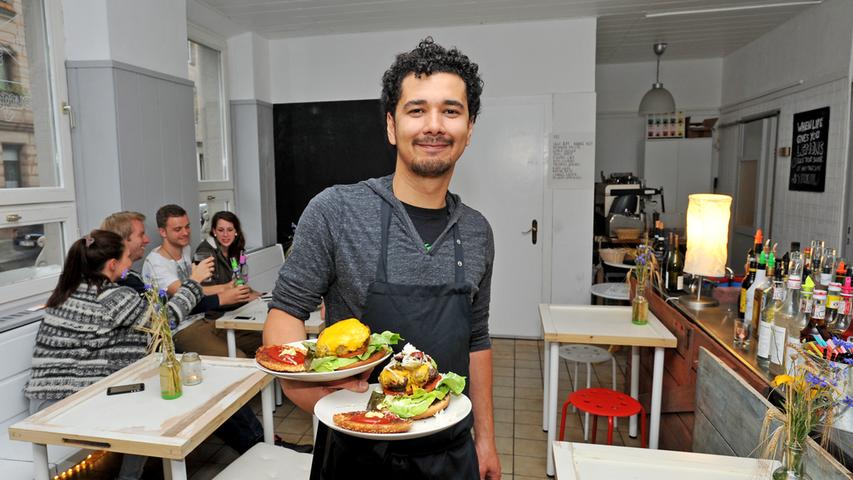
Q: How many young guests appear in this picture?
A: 4